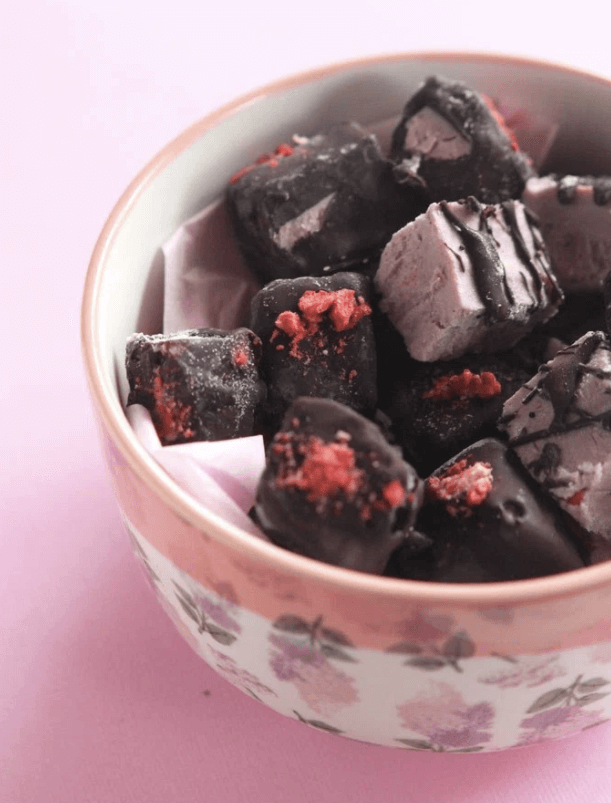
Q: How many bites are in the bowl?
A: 10